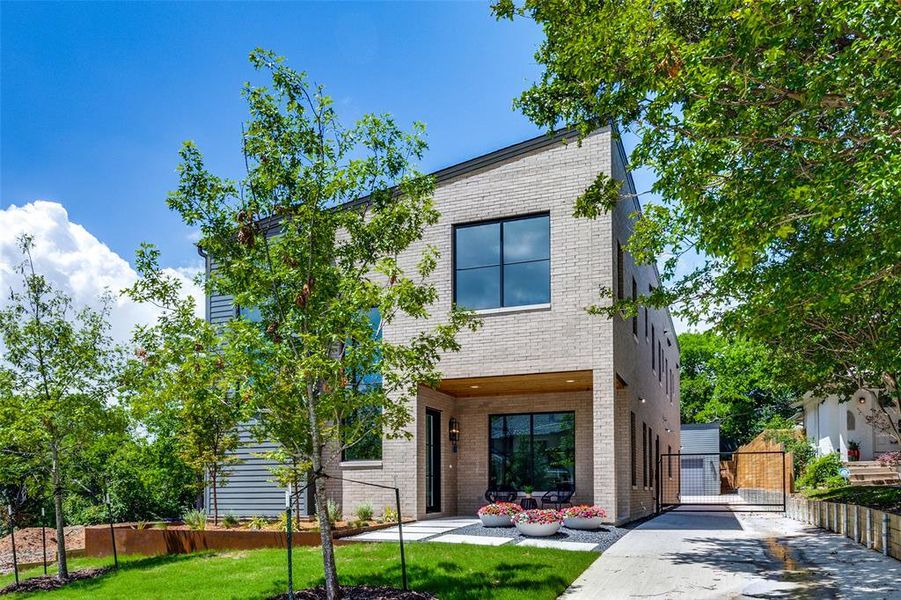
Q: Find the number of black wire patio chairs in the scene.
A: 2